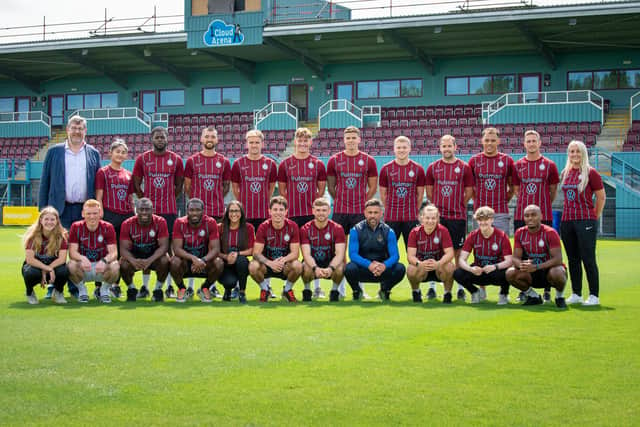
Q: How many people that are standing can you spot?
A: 12